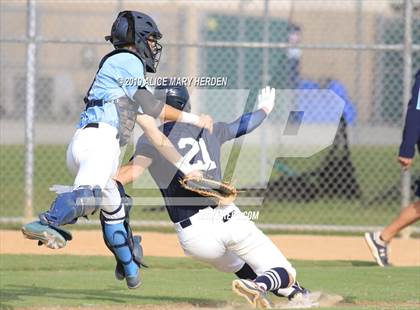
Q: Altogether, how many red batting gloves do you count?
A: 0